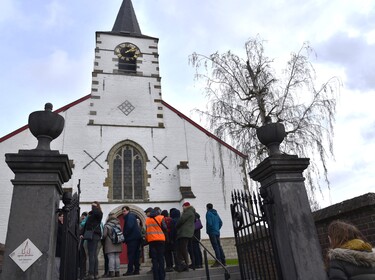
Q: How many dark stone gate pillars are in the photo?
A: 2